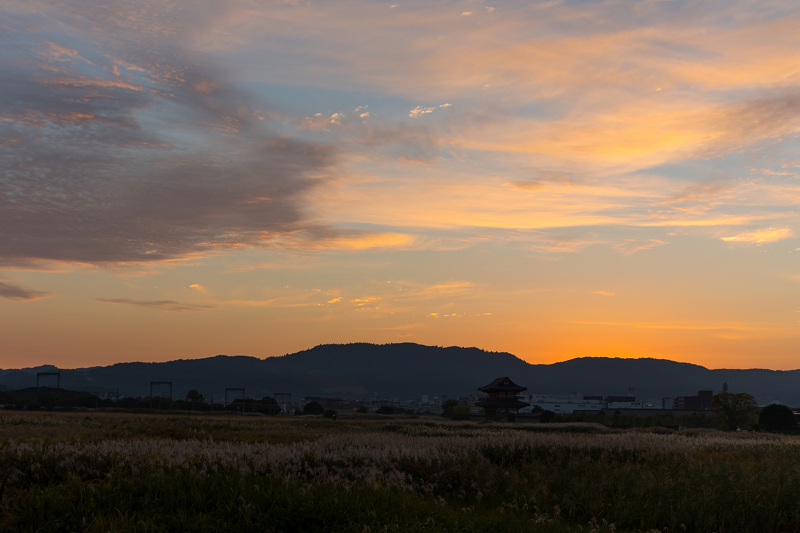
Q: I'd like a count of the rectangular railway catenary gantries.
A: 4